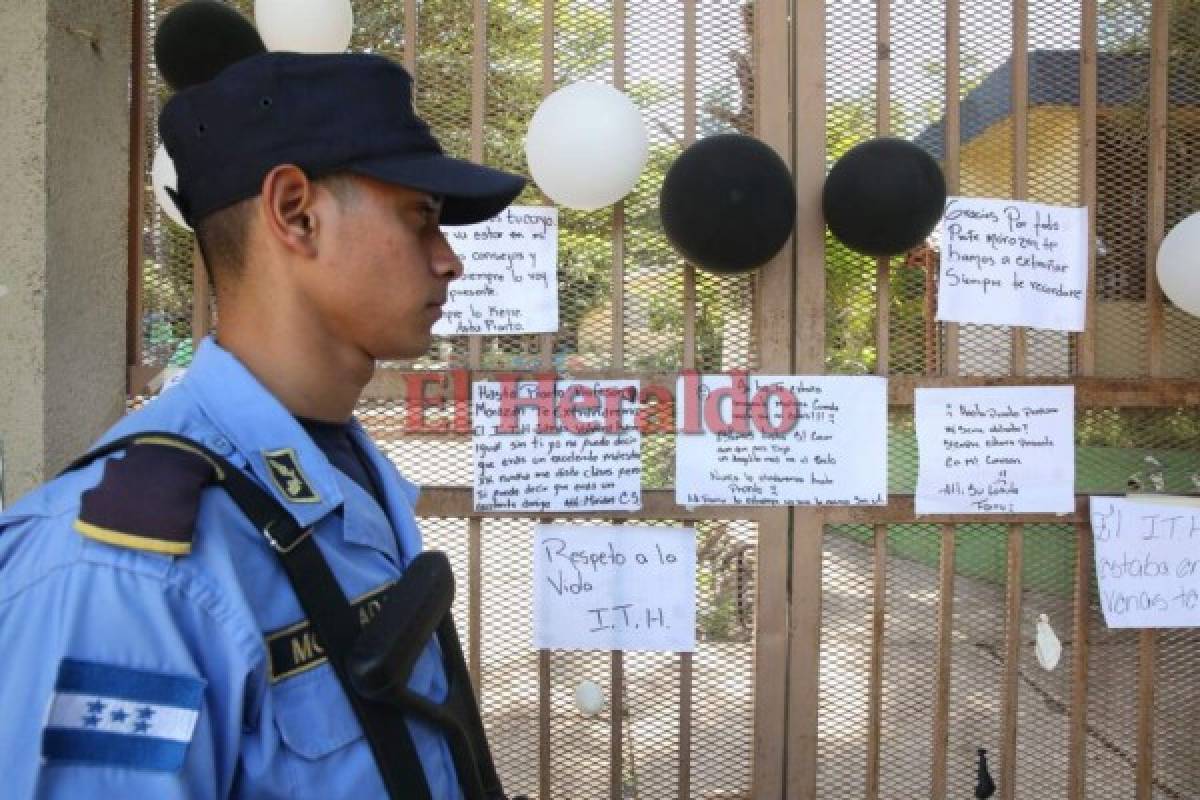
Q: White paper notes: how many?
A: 7